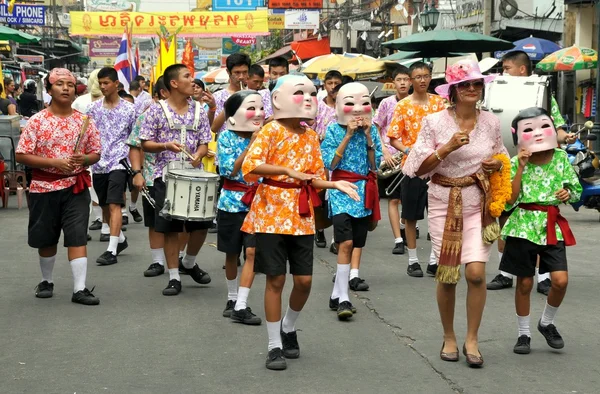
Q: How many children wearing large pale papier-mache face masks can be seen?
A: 4